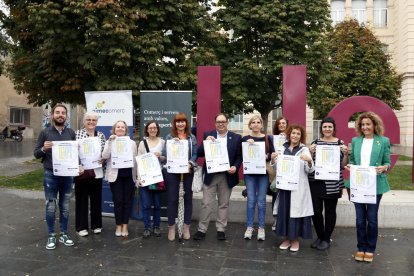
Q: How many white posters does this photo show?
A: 11